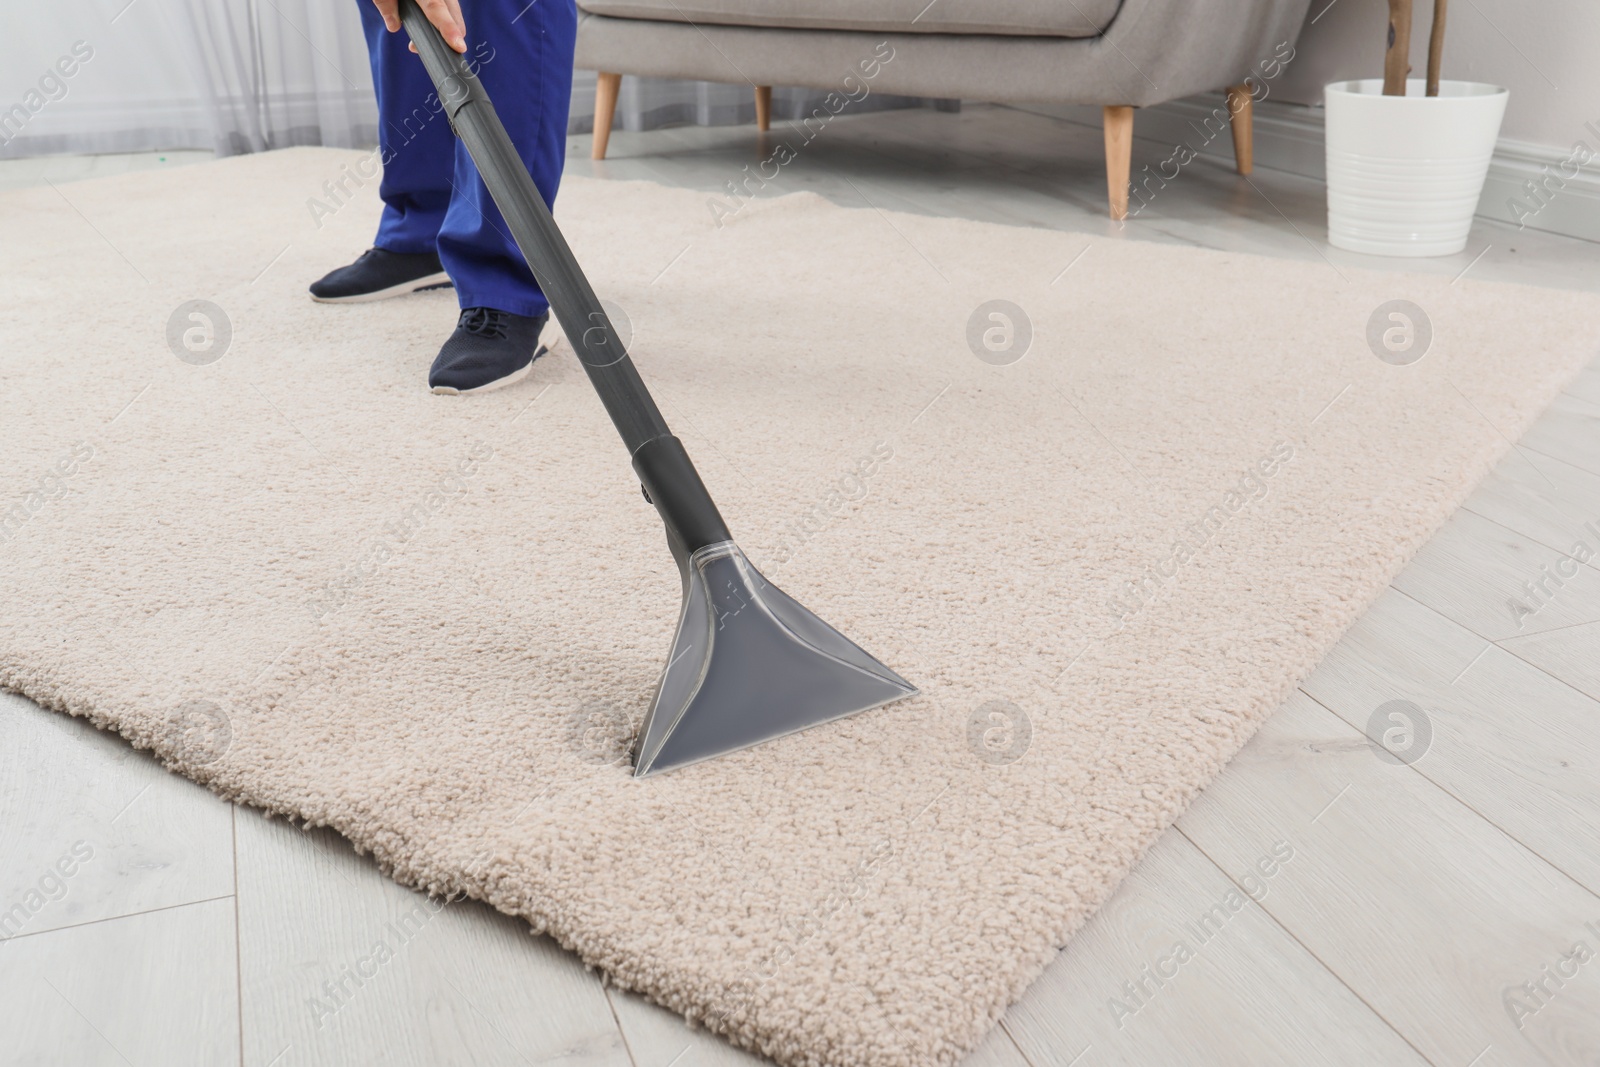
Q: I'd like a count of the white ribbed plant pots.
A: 1